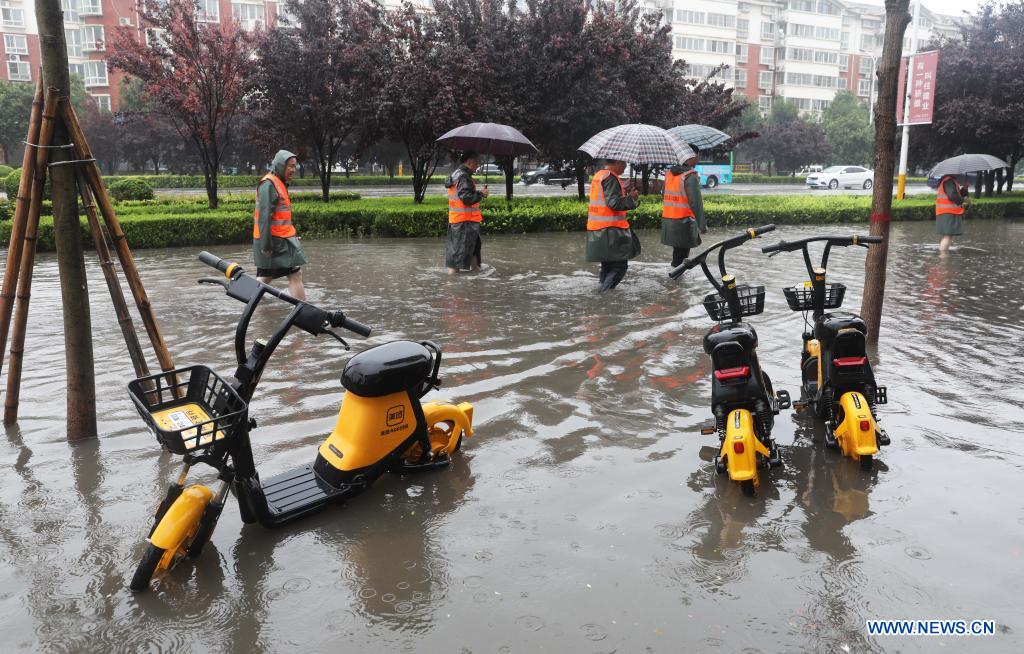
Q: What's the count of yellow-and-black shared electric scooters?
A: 3